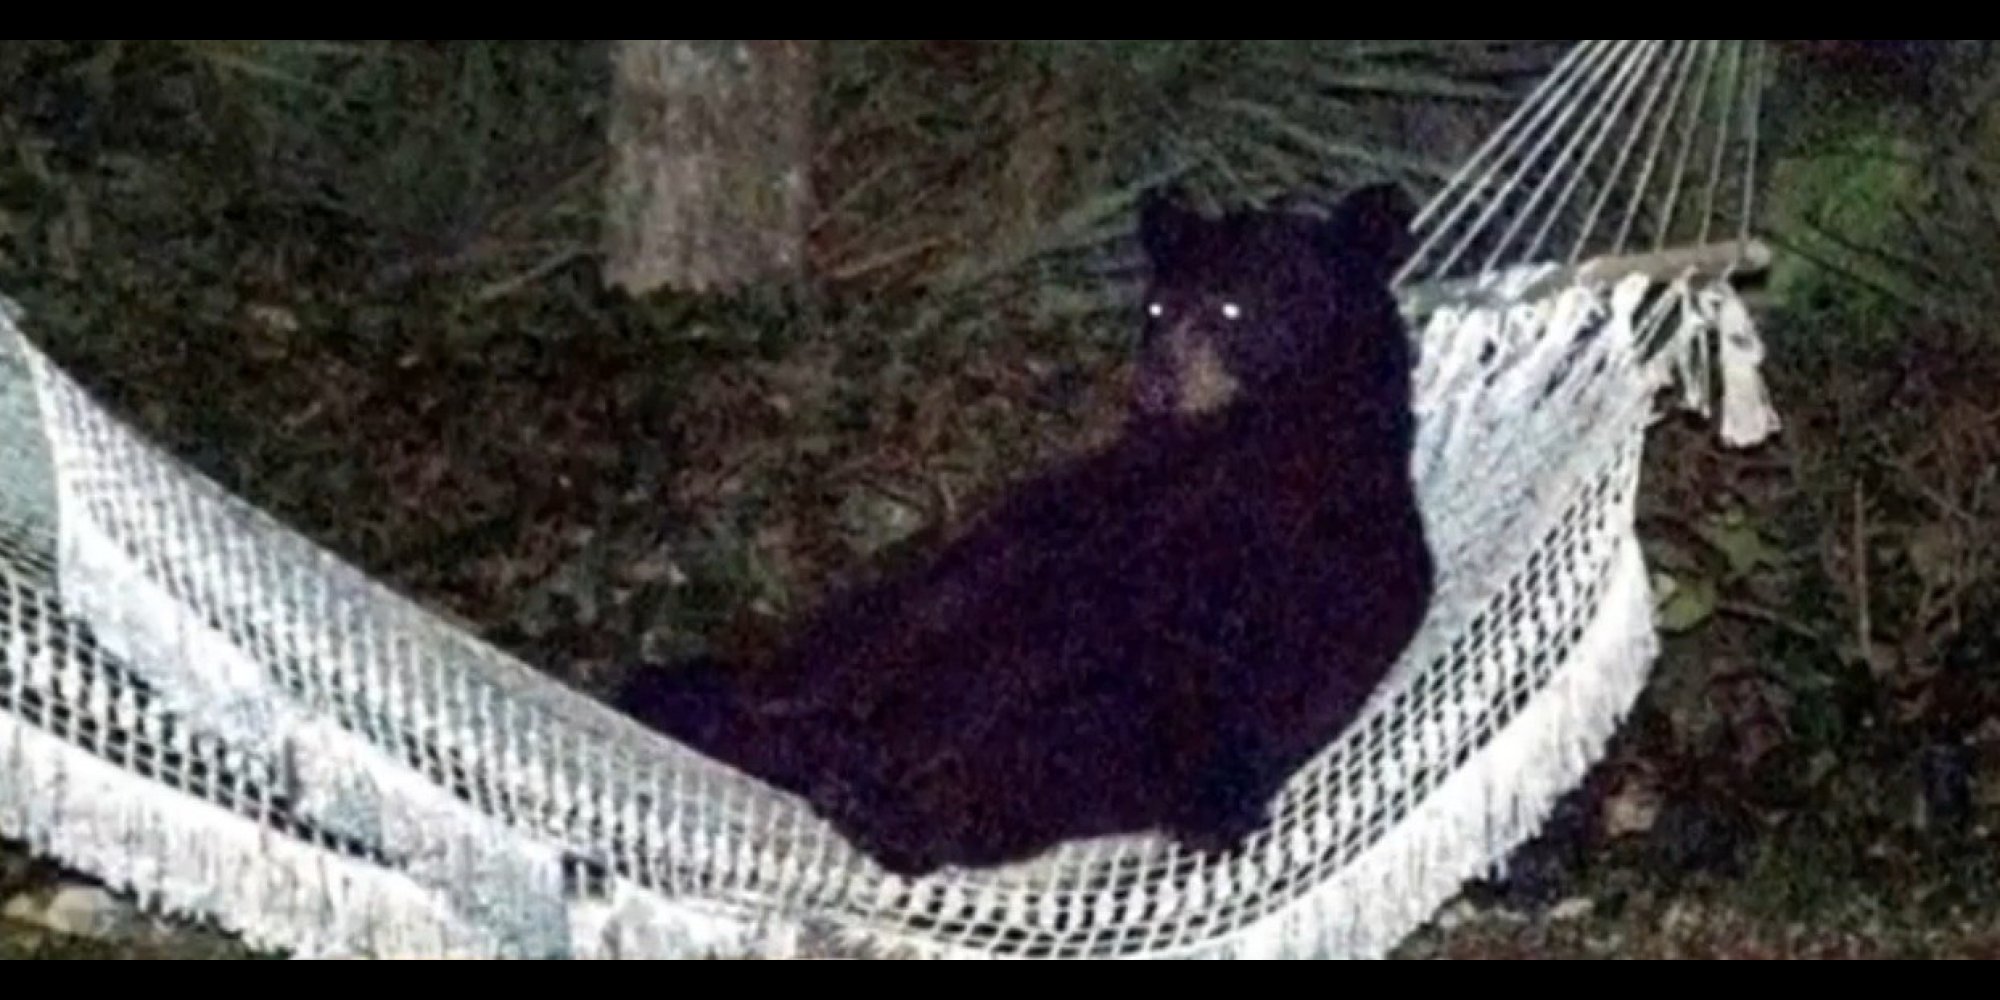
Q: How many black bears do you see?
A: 1